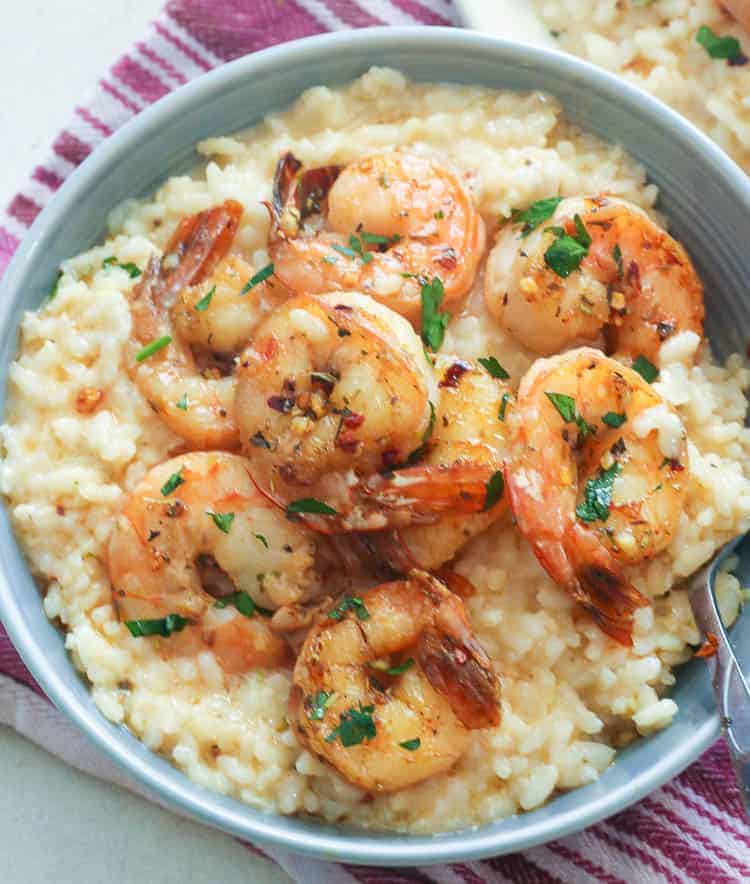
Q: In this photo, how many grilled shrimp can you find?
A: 8